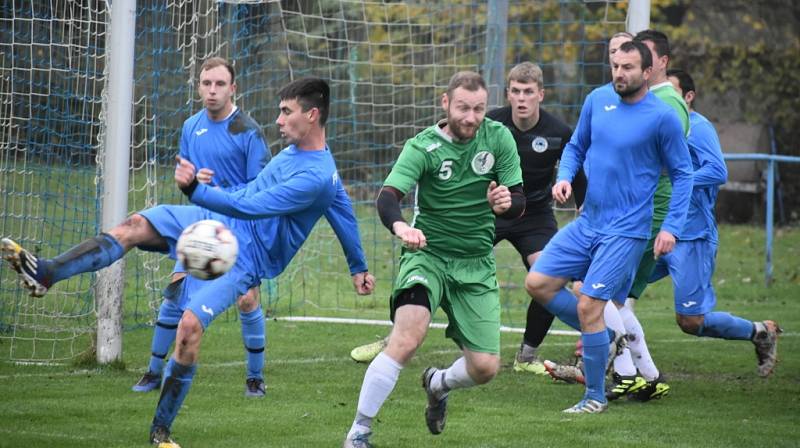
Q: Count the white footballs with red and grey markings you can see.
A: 1